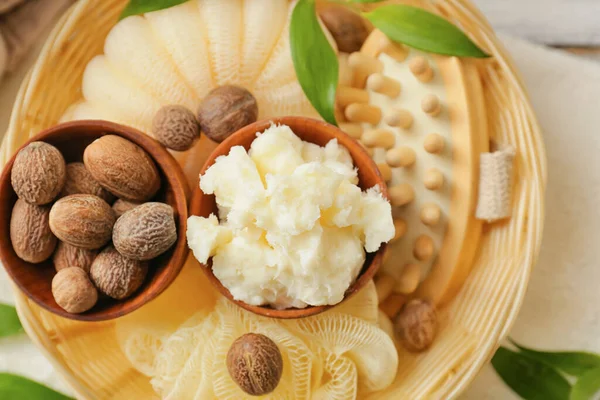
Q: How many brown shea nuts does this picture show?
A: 15